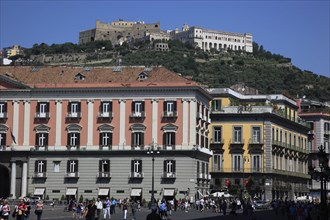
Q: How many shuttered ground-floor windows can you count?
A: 5